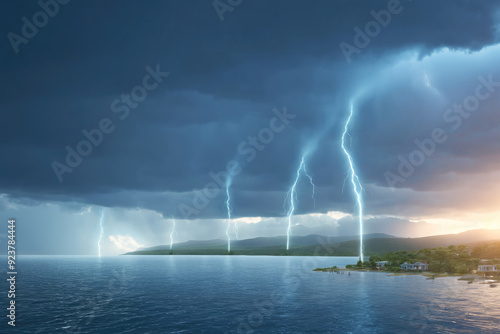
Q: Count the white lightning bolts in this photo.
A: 5